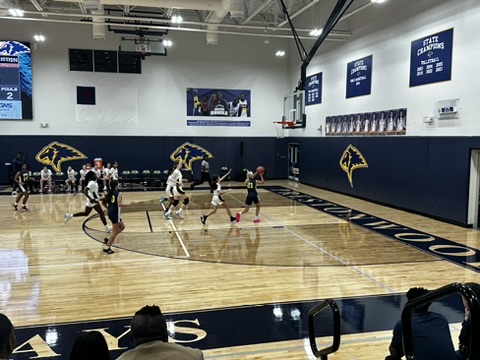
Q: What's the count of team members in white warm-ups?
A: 6